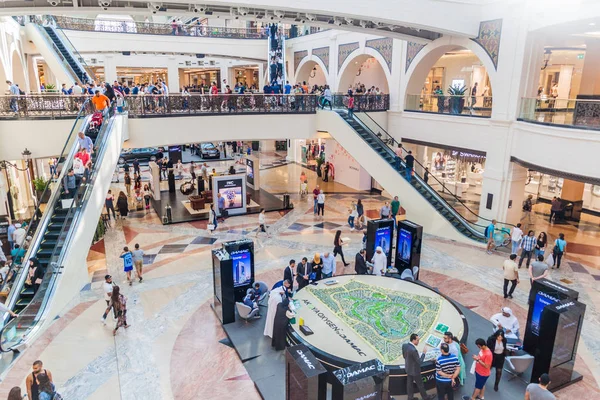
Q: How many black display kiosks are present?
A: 8